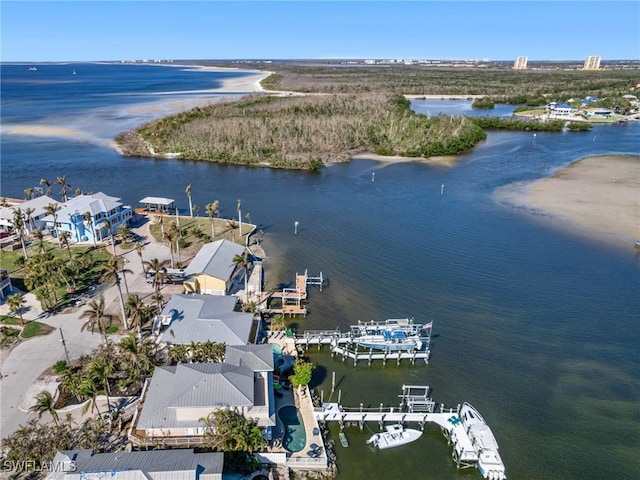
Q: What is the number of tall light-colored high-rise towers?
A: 2